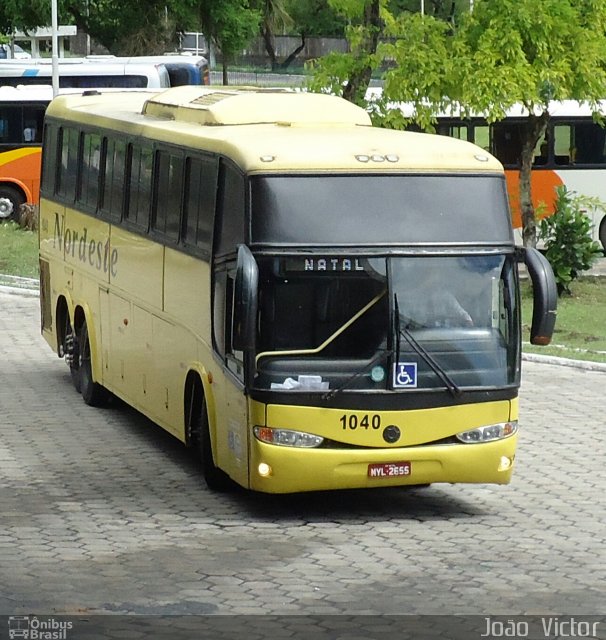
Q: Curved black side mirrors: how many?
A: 2